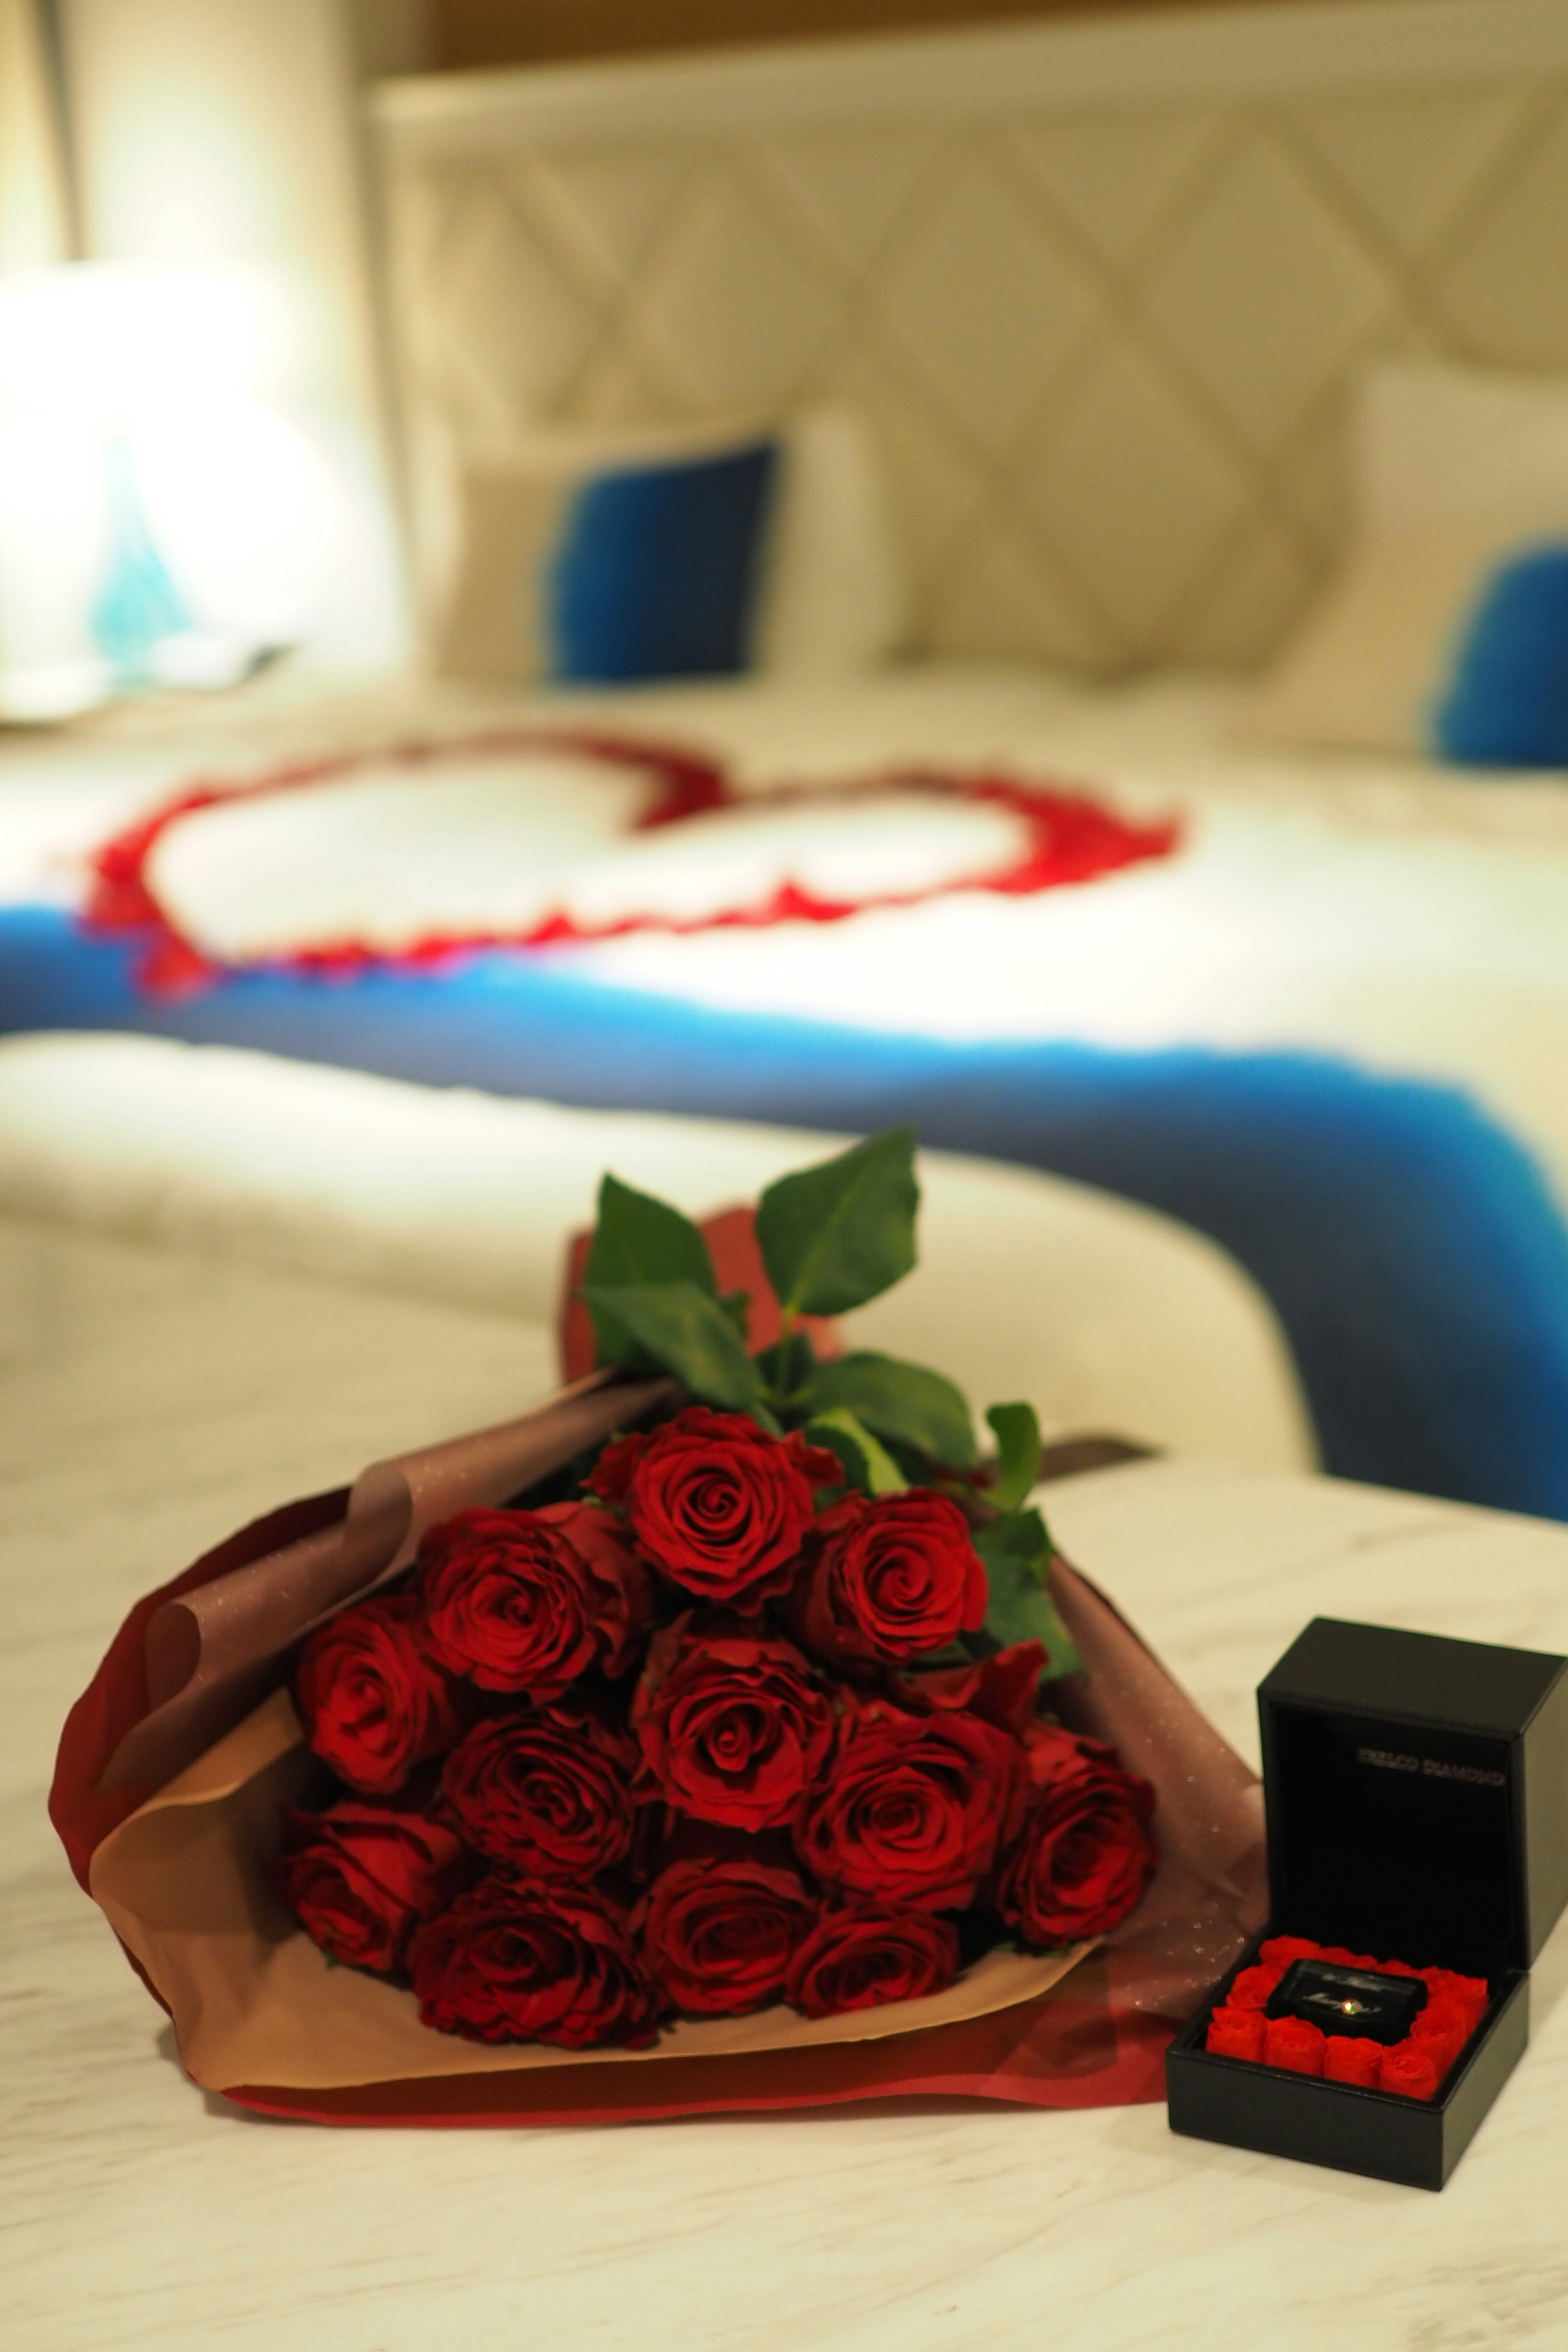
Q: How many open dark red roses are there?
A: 12